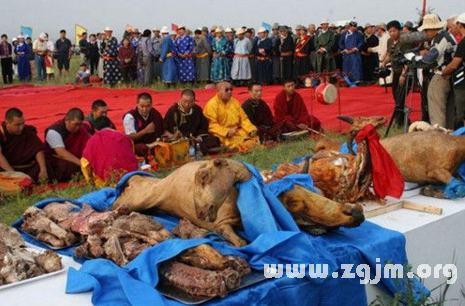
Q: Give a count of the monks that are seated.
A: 9